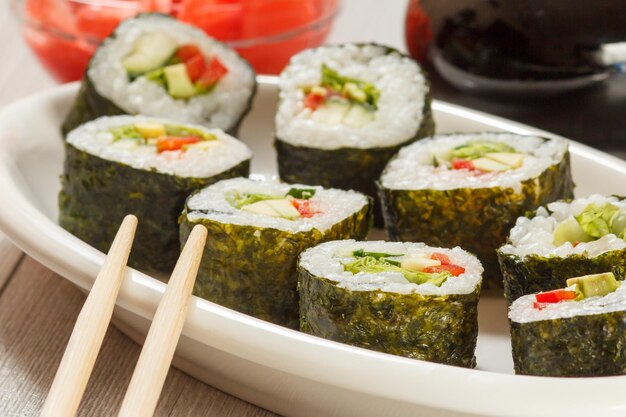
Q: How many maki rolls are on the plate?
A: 8